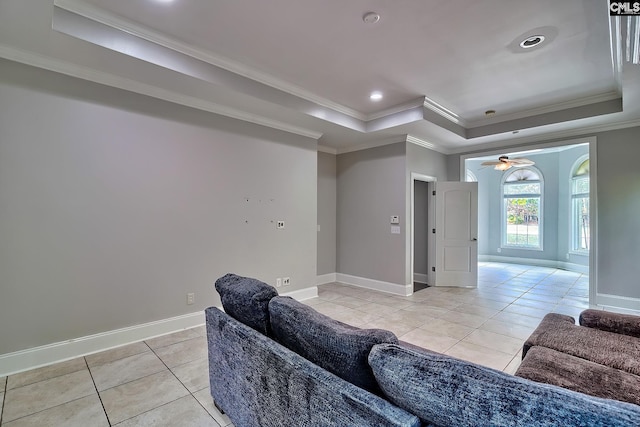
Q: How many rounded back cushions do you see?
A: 3